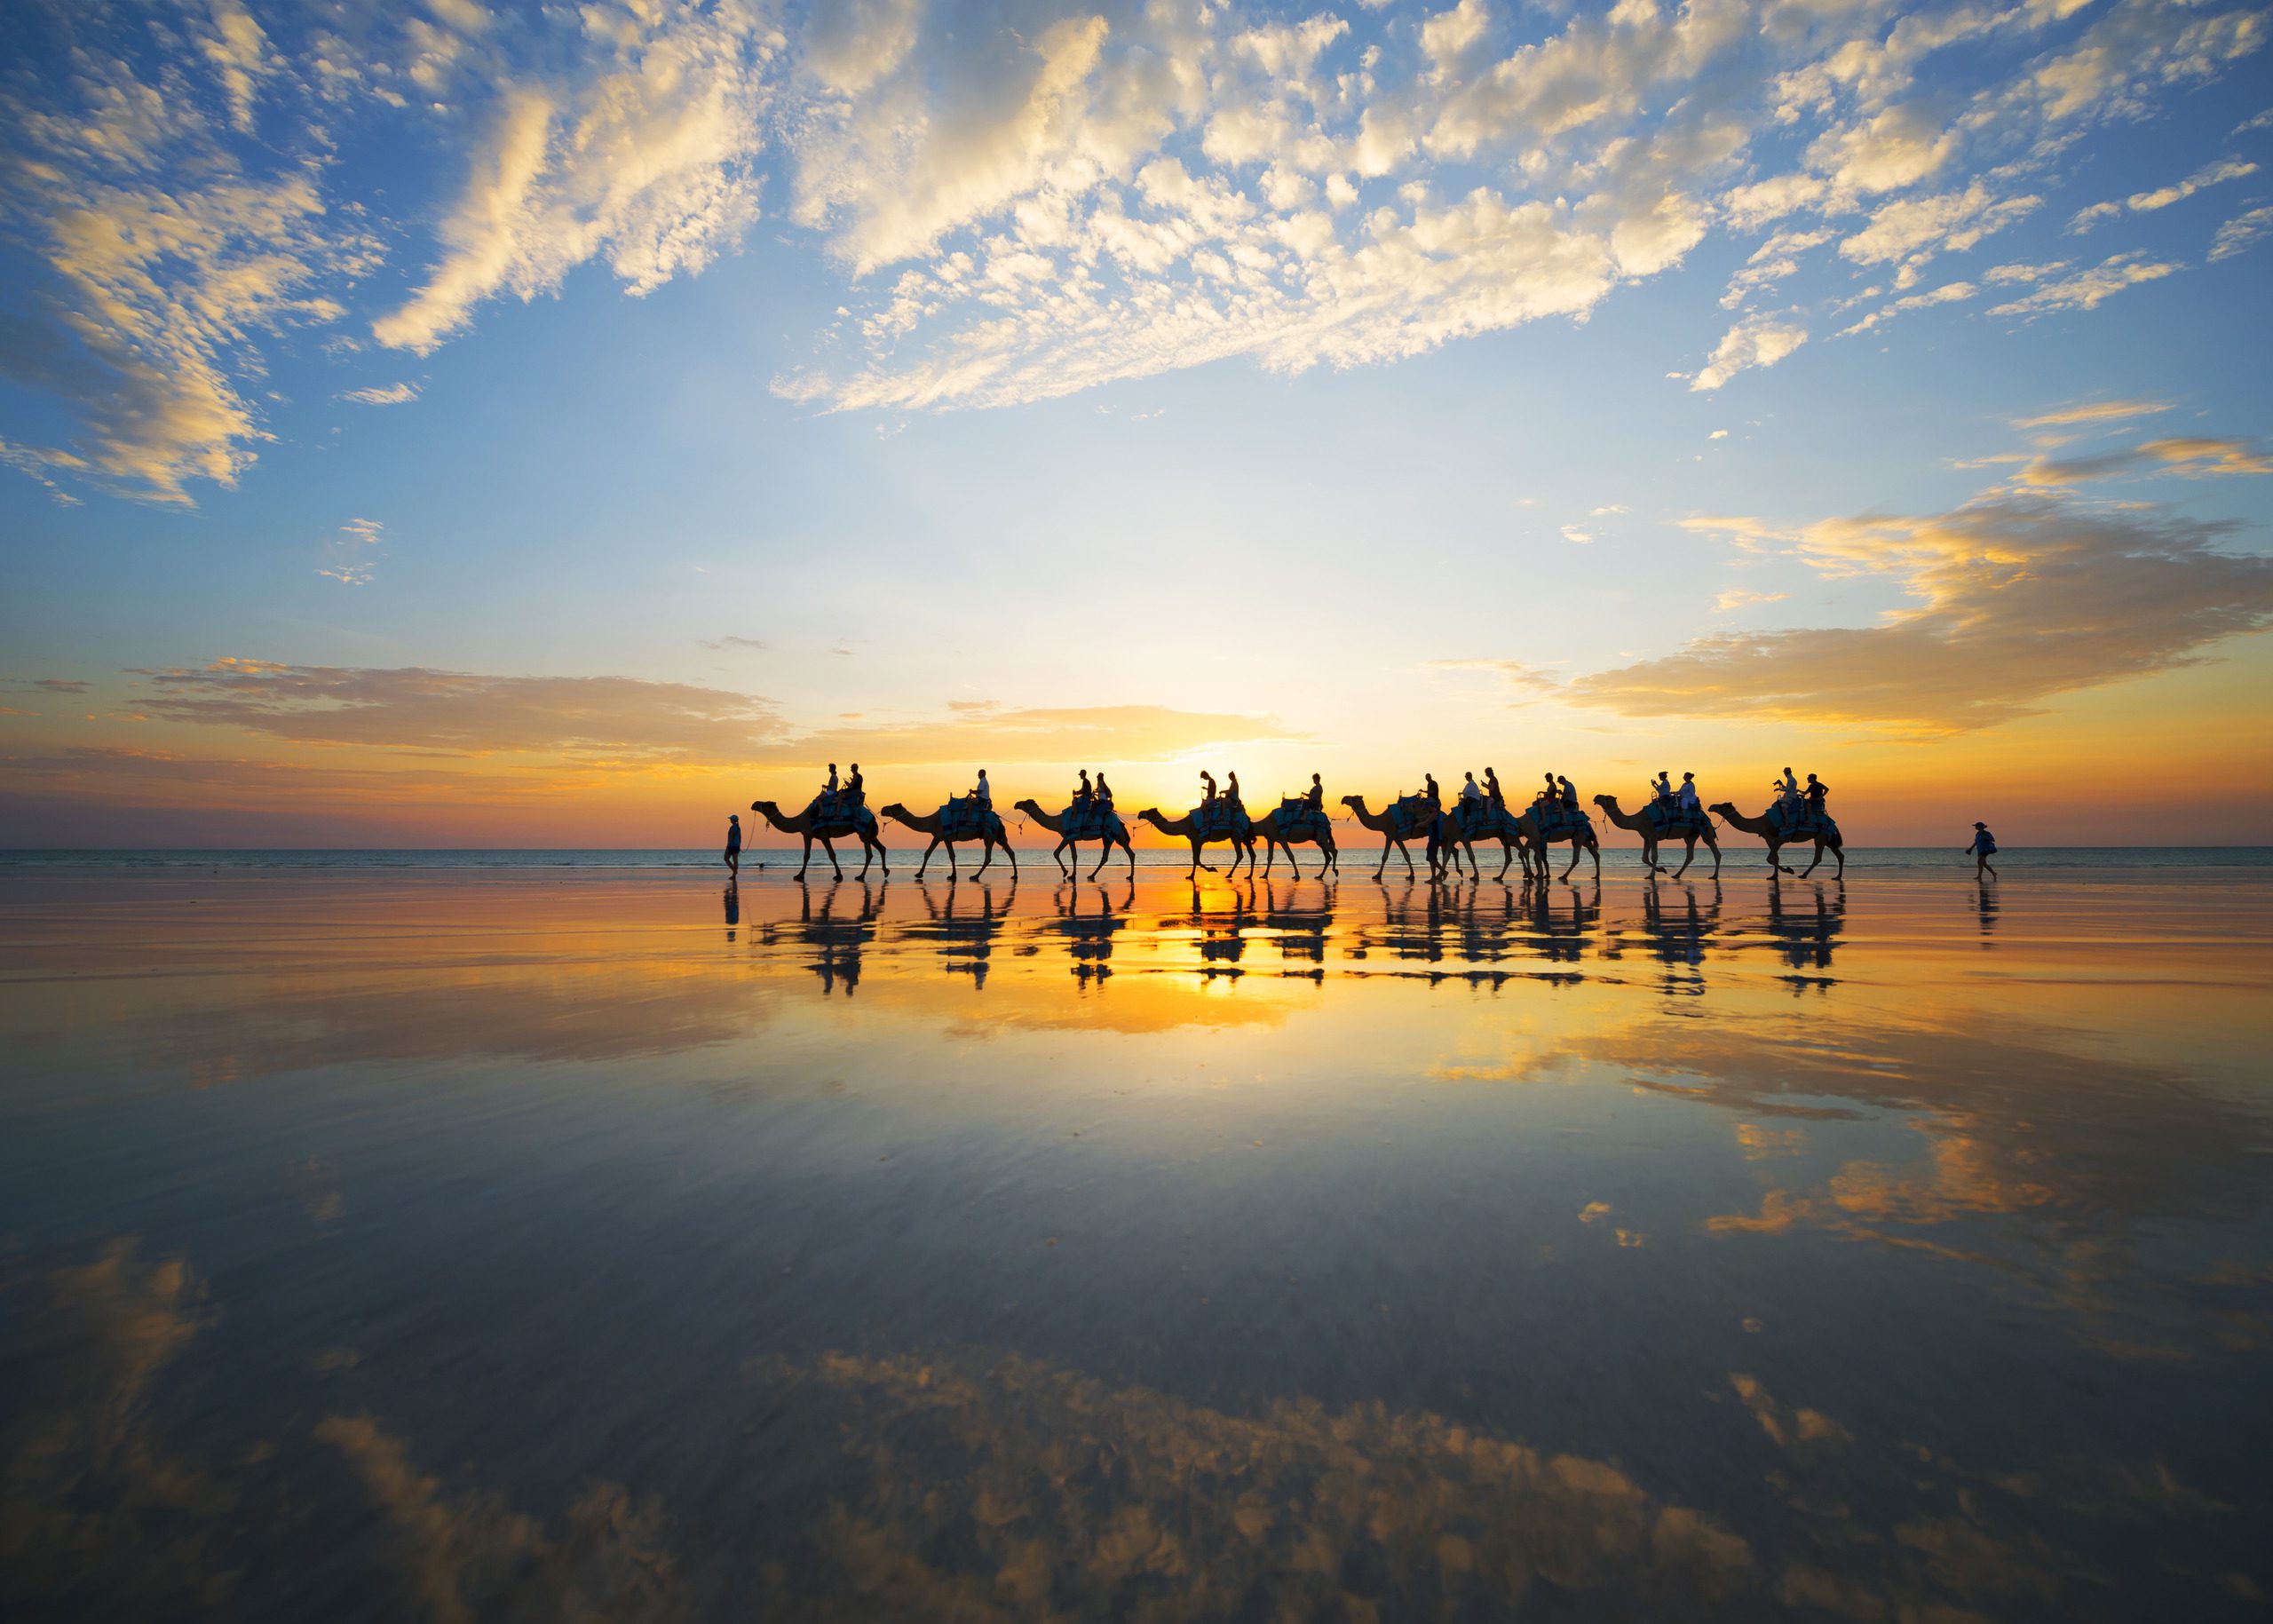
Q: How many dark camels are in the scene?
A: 10